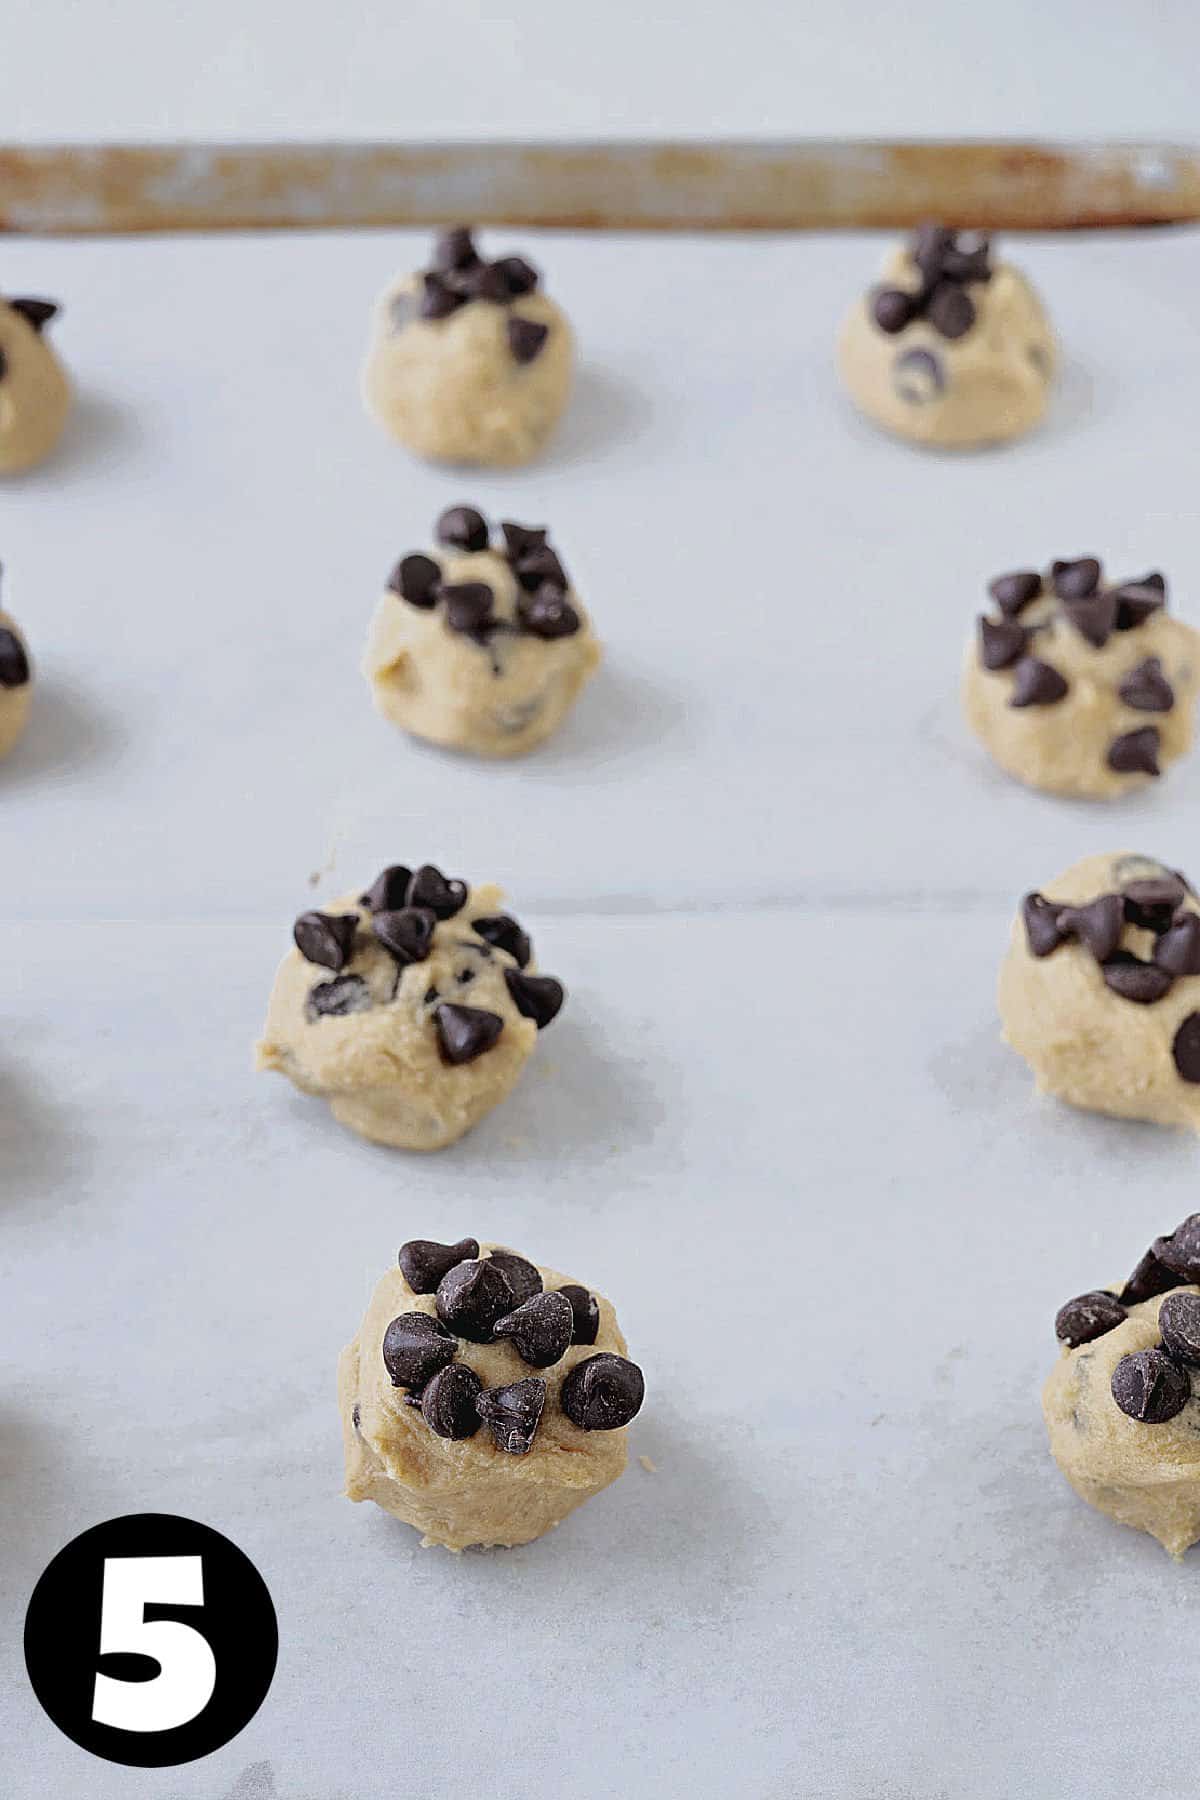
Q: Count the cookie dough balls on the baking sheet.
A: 10